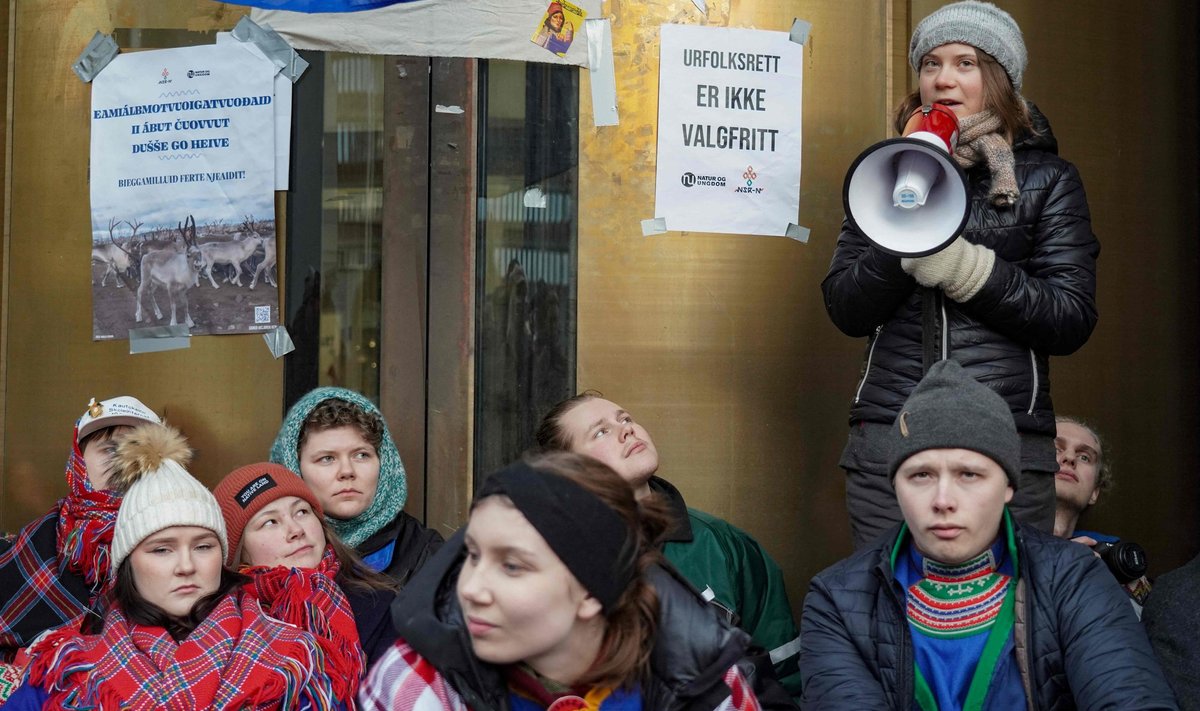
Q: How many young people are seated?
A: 8